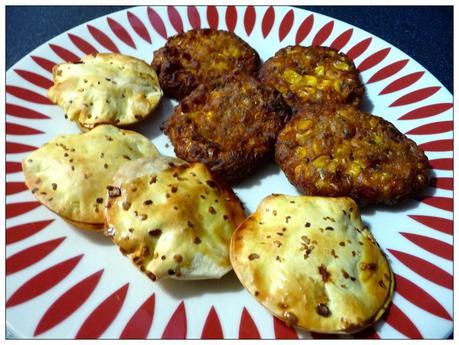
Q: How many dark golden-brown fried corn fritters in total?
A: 4